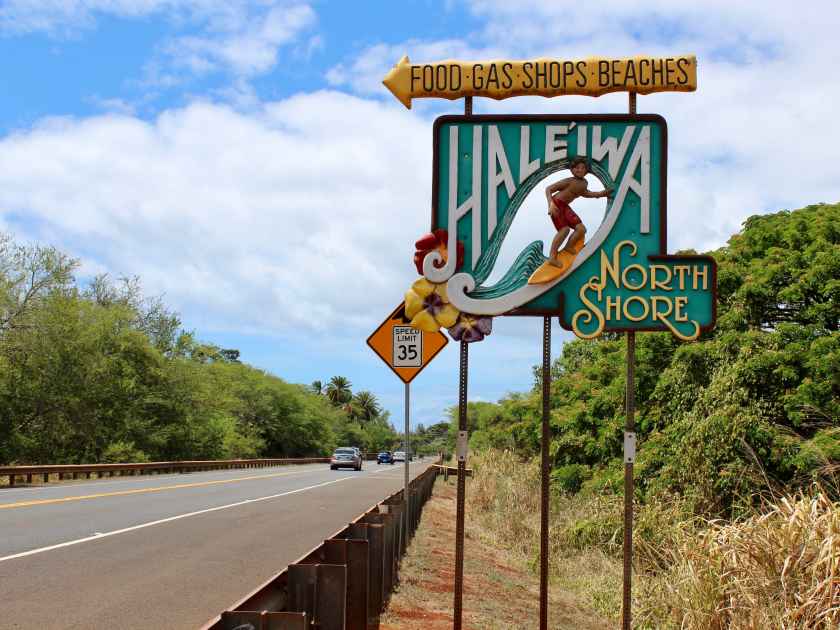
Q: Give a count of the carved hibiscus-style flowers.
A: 3